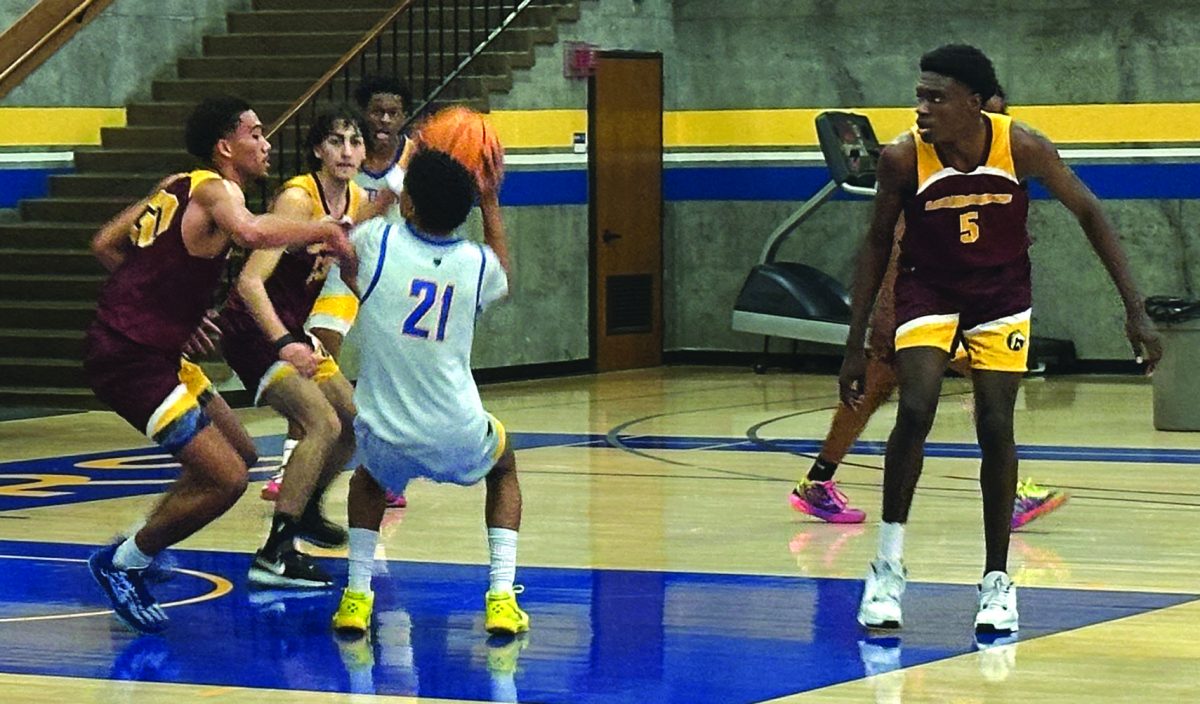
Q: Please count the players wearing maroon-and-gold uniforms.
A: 3